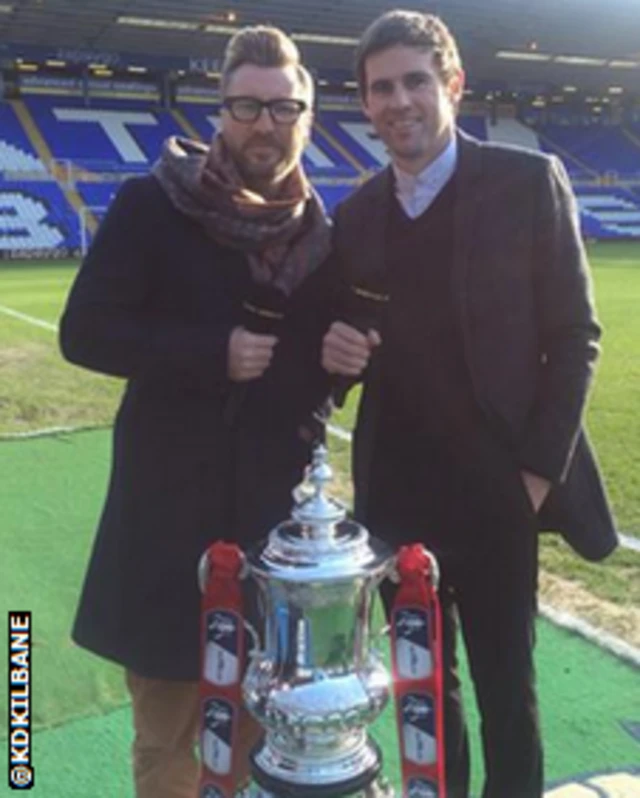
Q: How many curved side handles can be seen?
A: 2